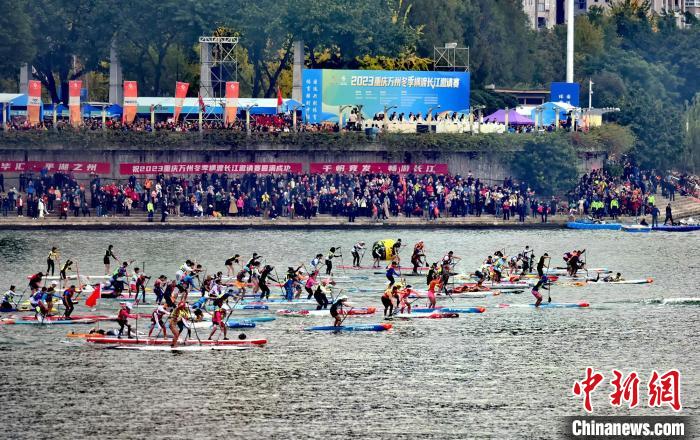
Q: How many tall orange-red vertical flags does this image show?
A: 5